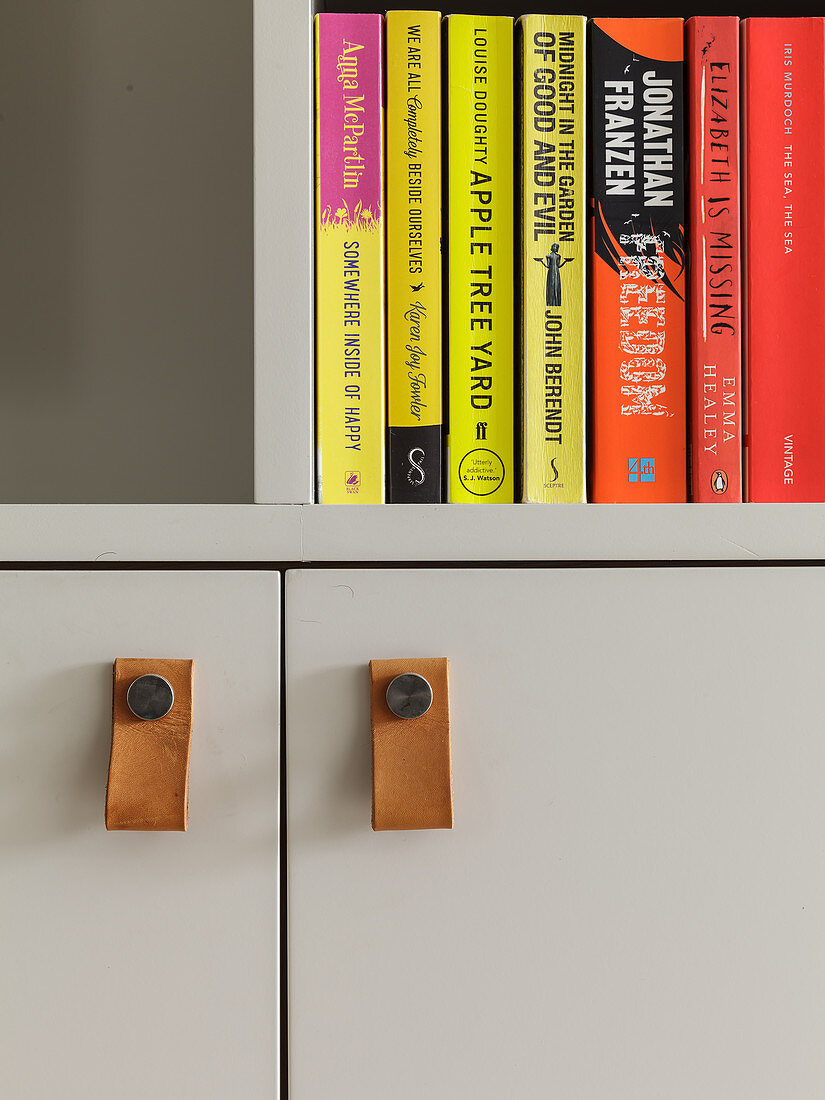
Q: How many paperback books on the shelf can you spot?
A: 7